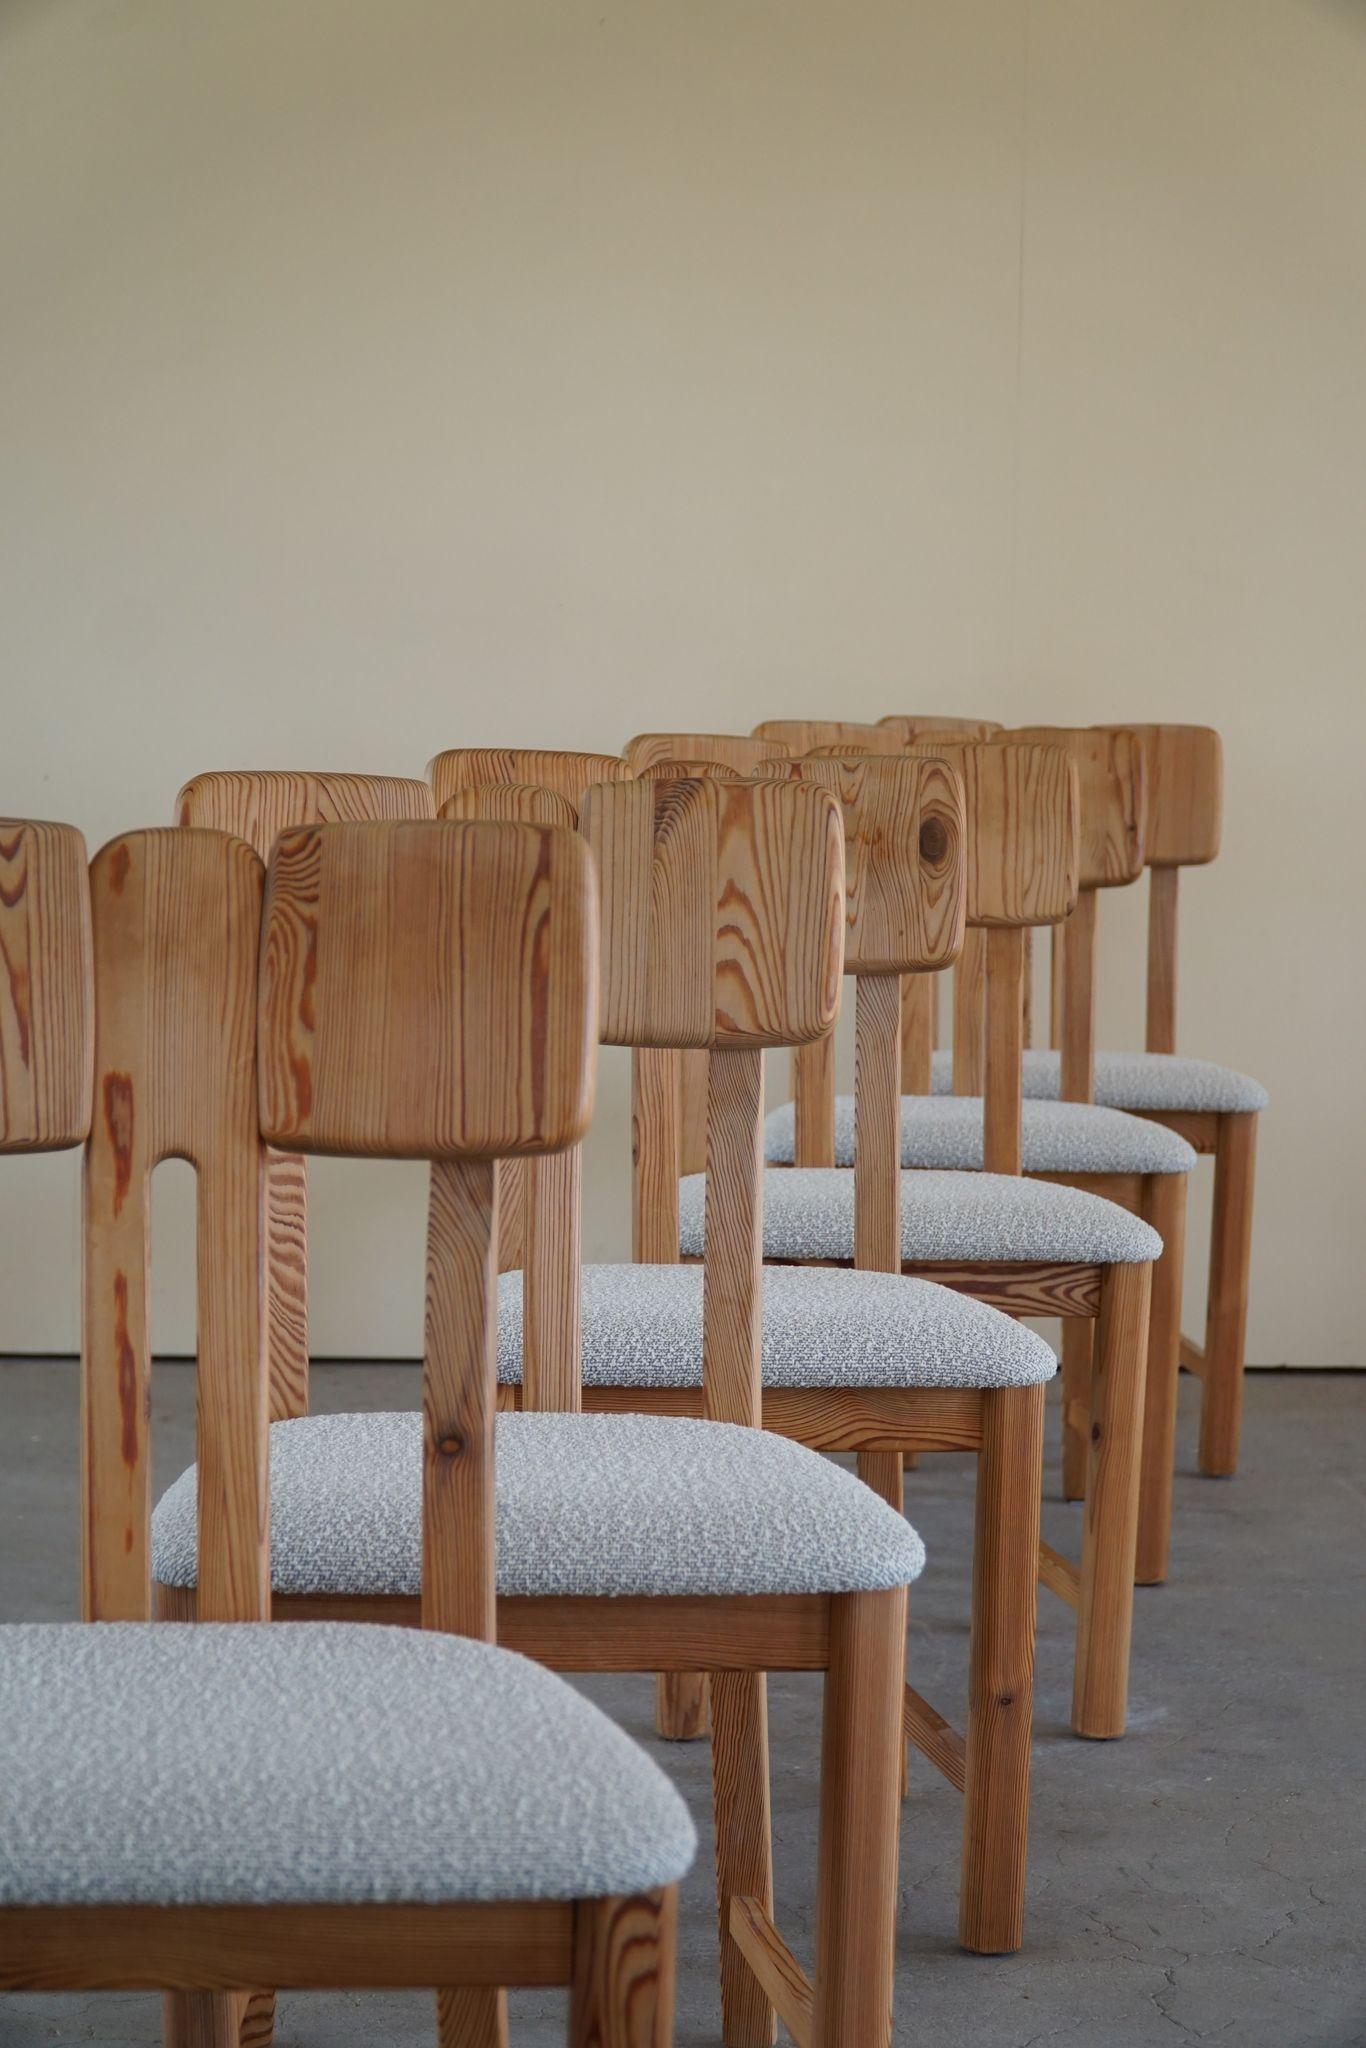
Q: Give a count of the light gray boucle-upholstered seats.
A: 6